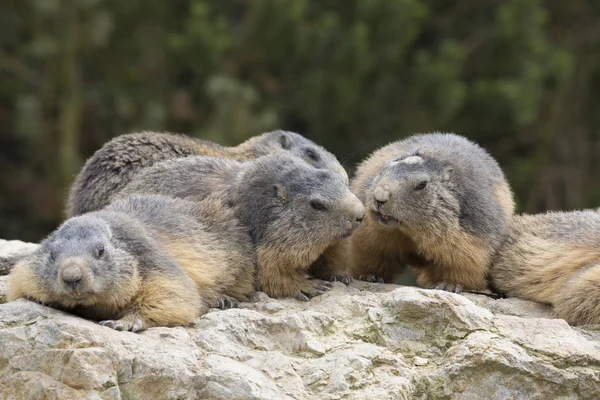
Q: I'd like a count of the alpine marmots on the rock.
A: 5